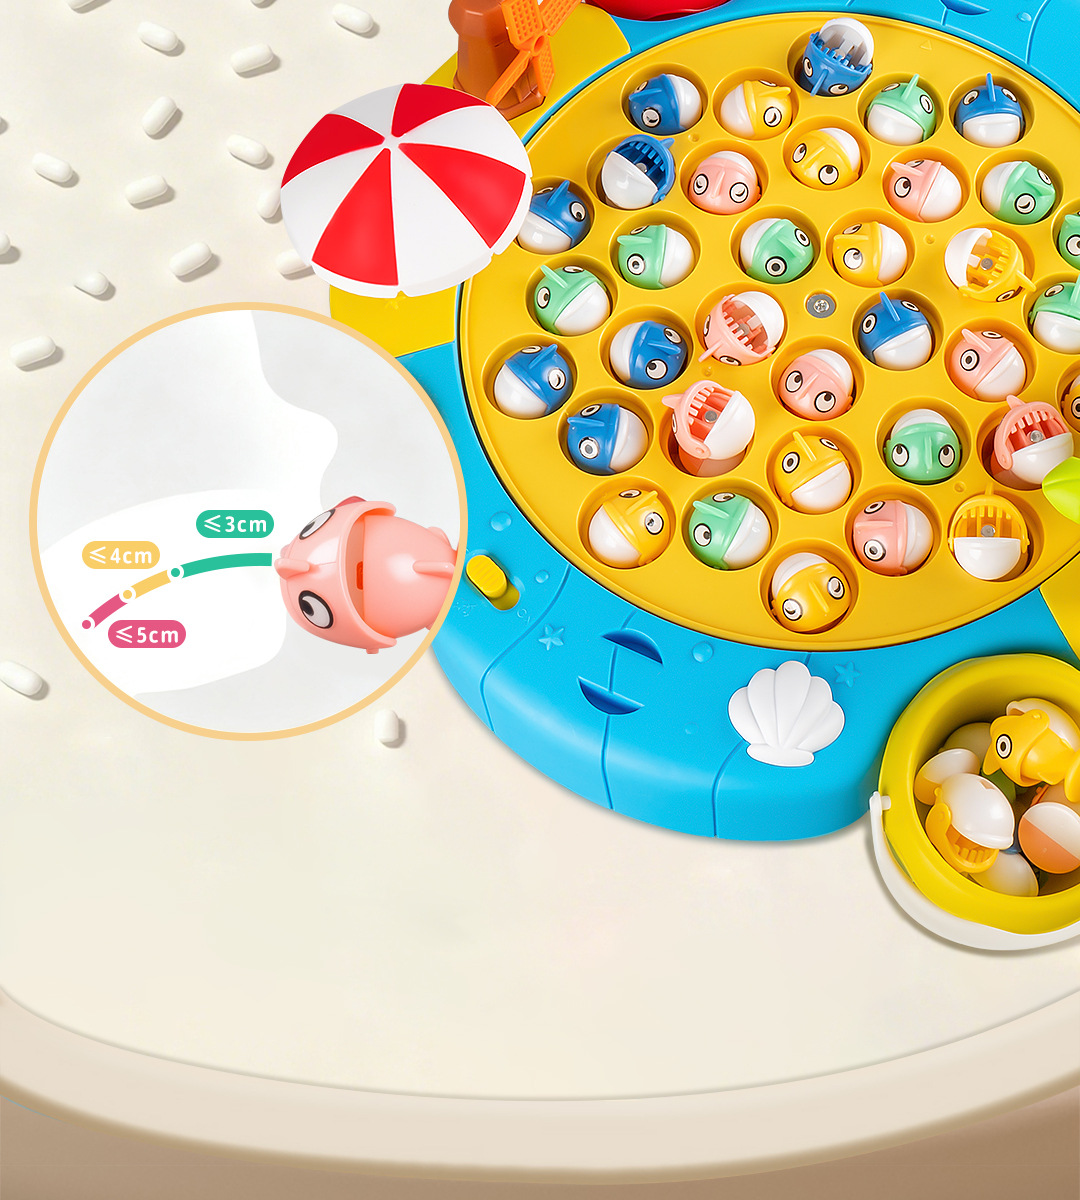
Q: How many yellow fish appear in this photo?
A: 11